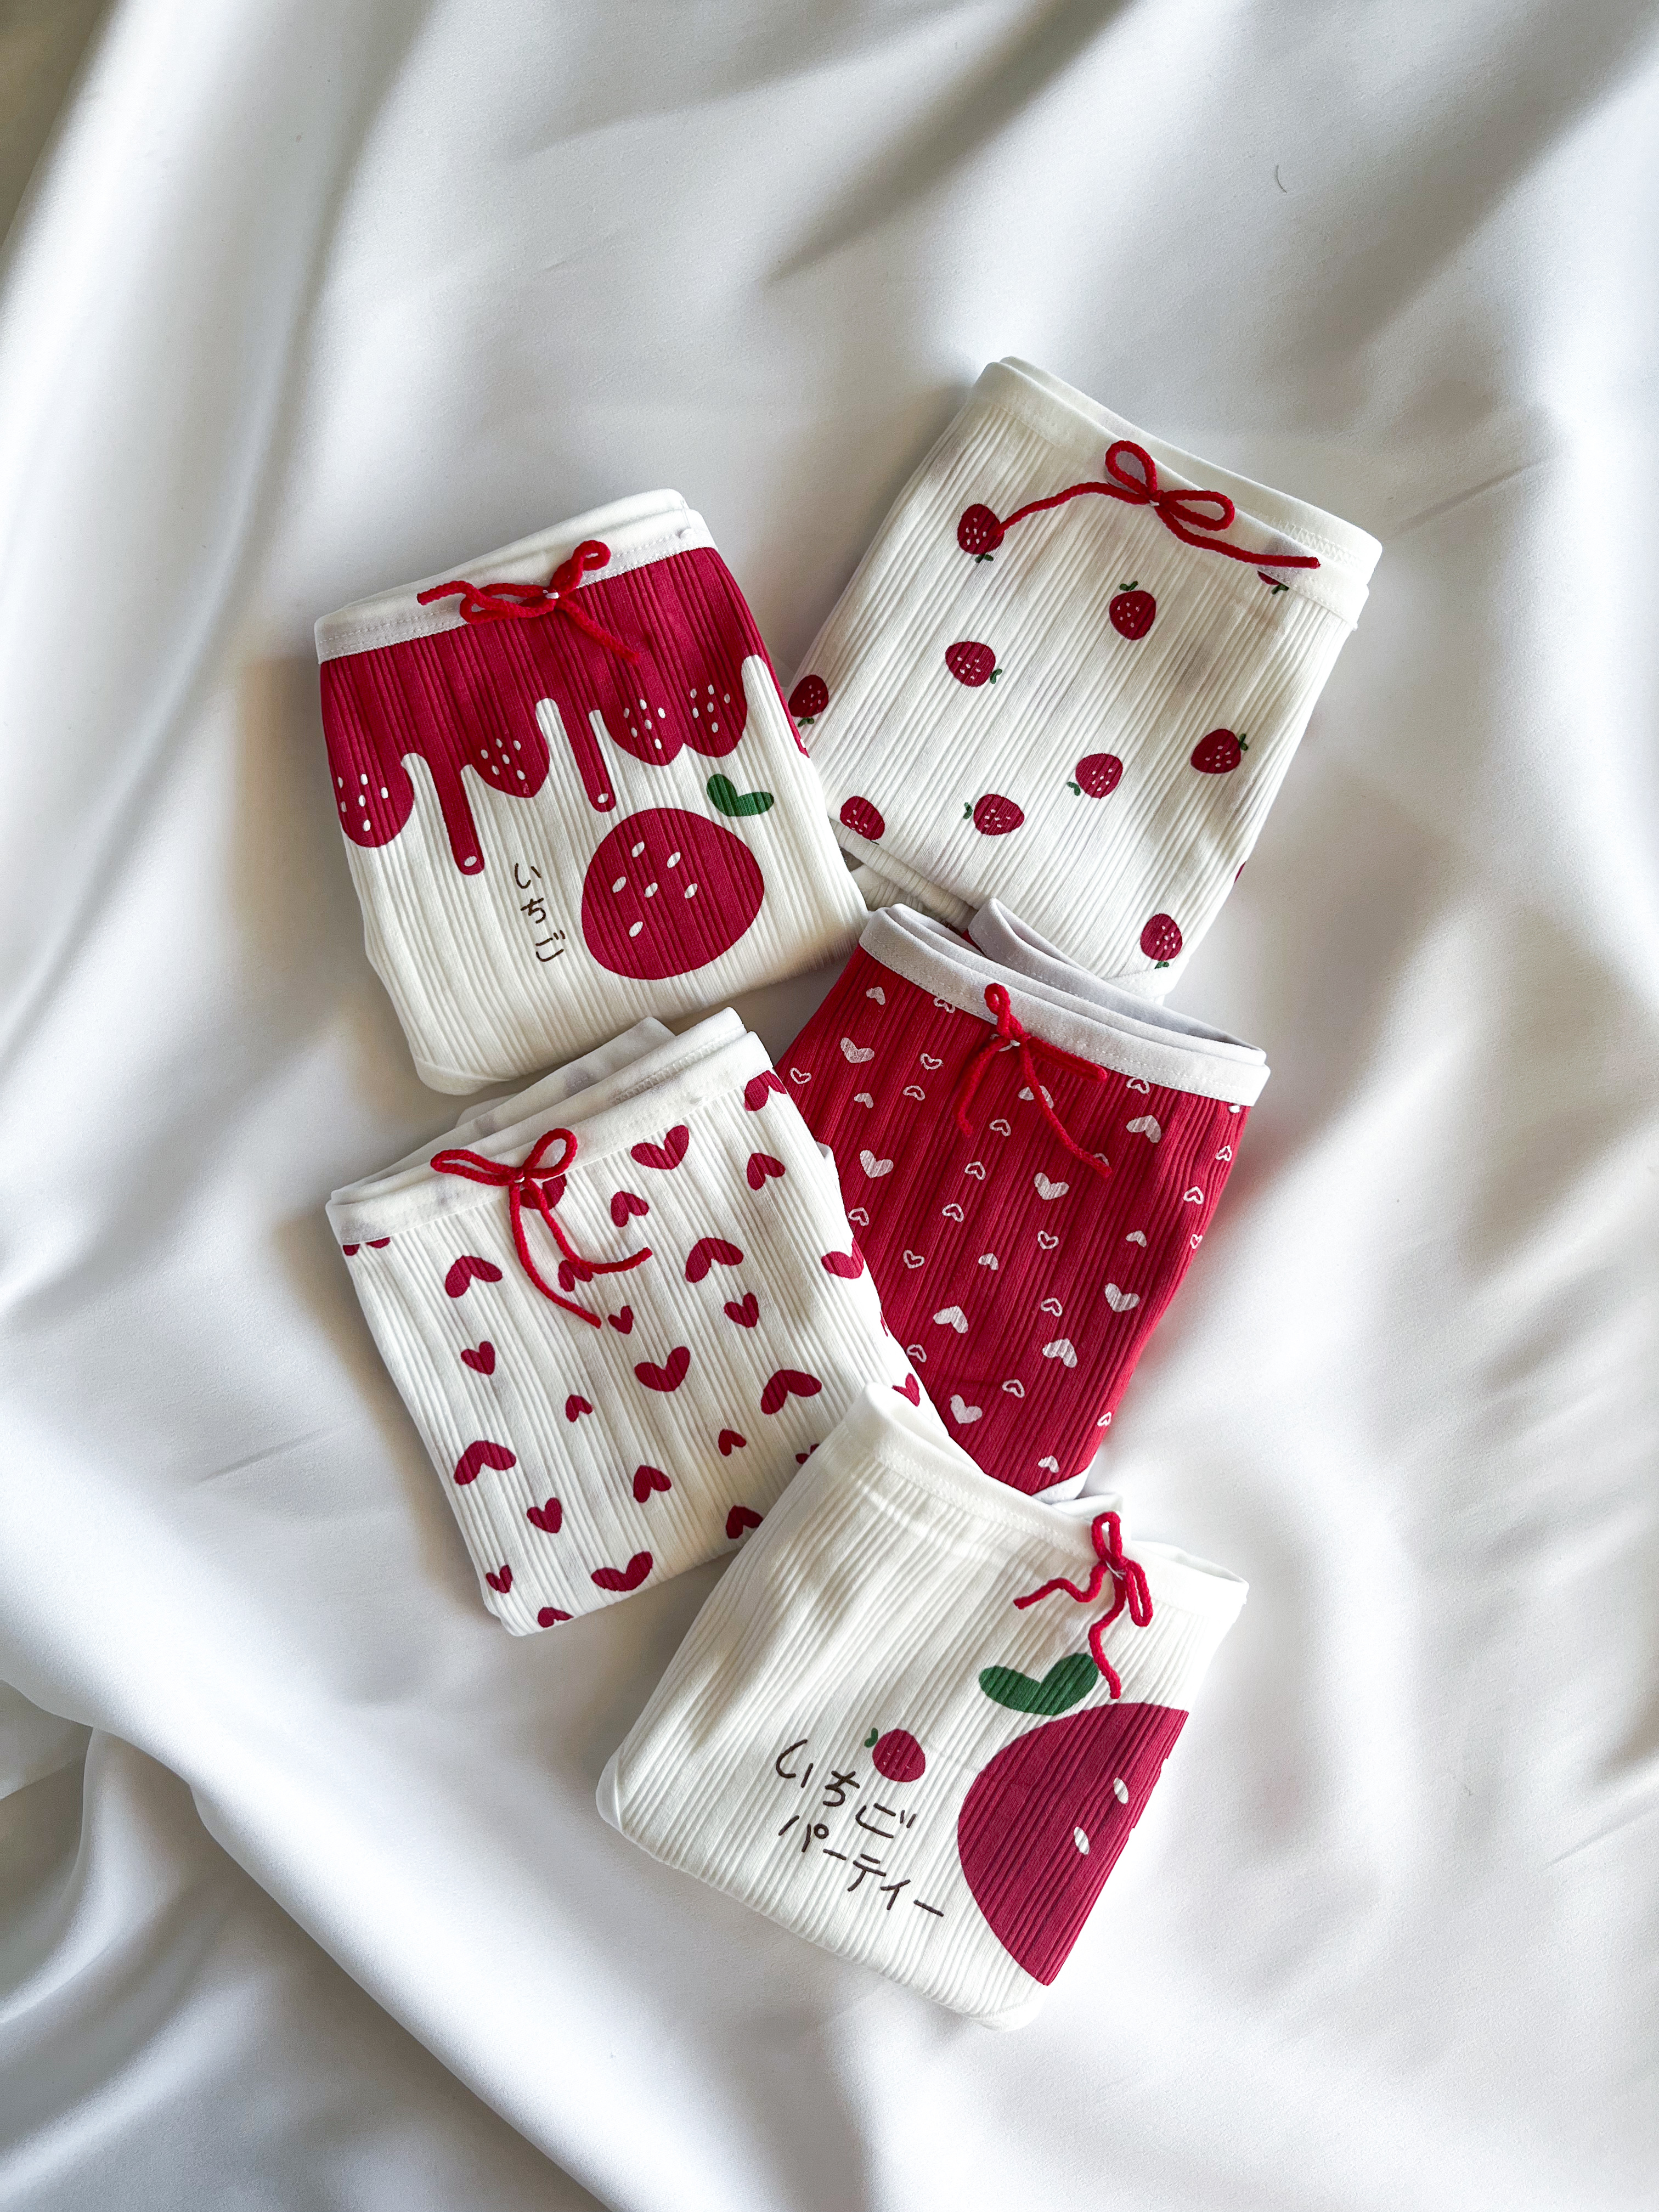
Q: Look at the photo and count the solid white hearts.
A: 14